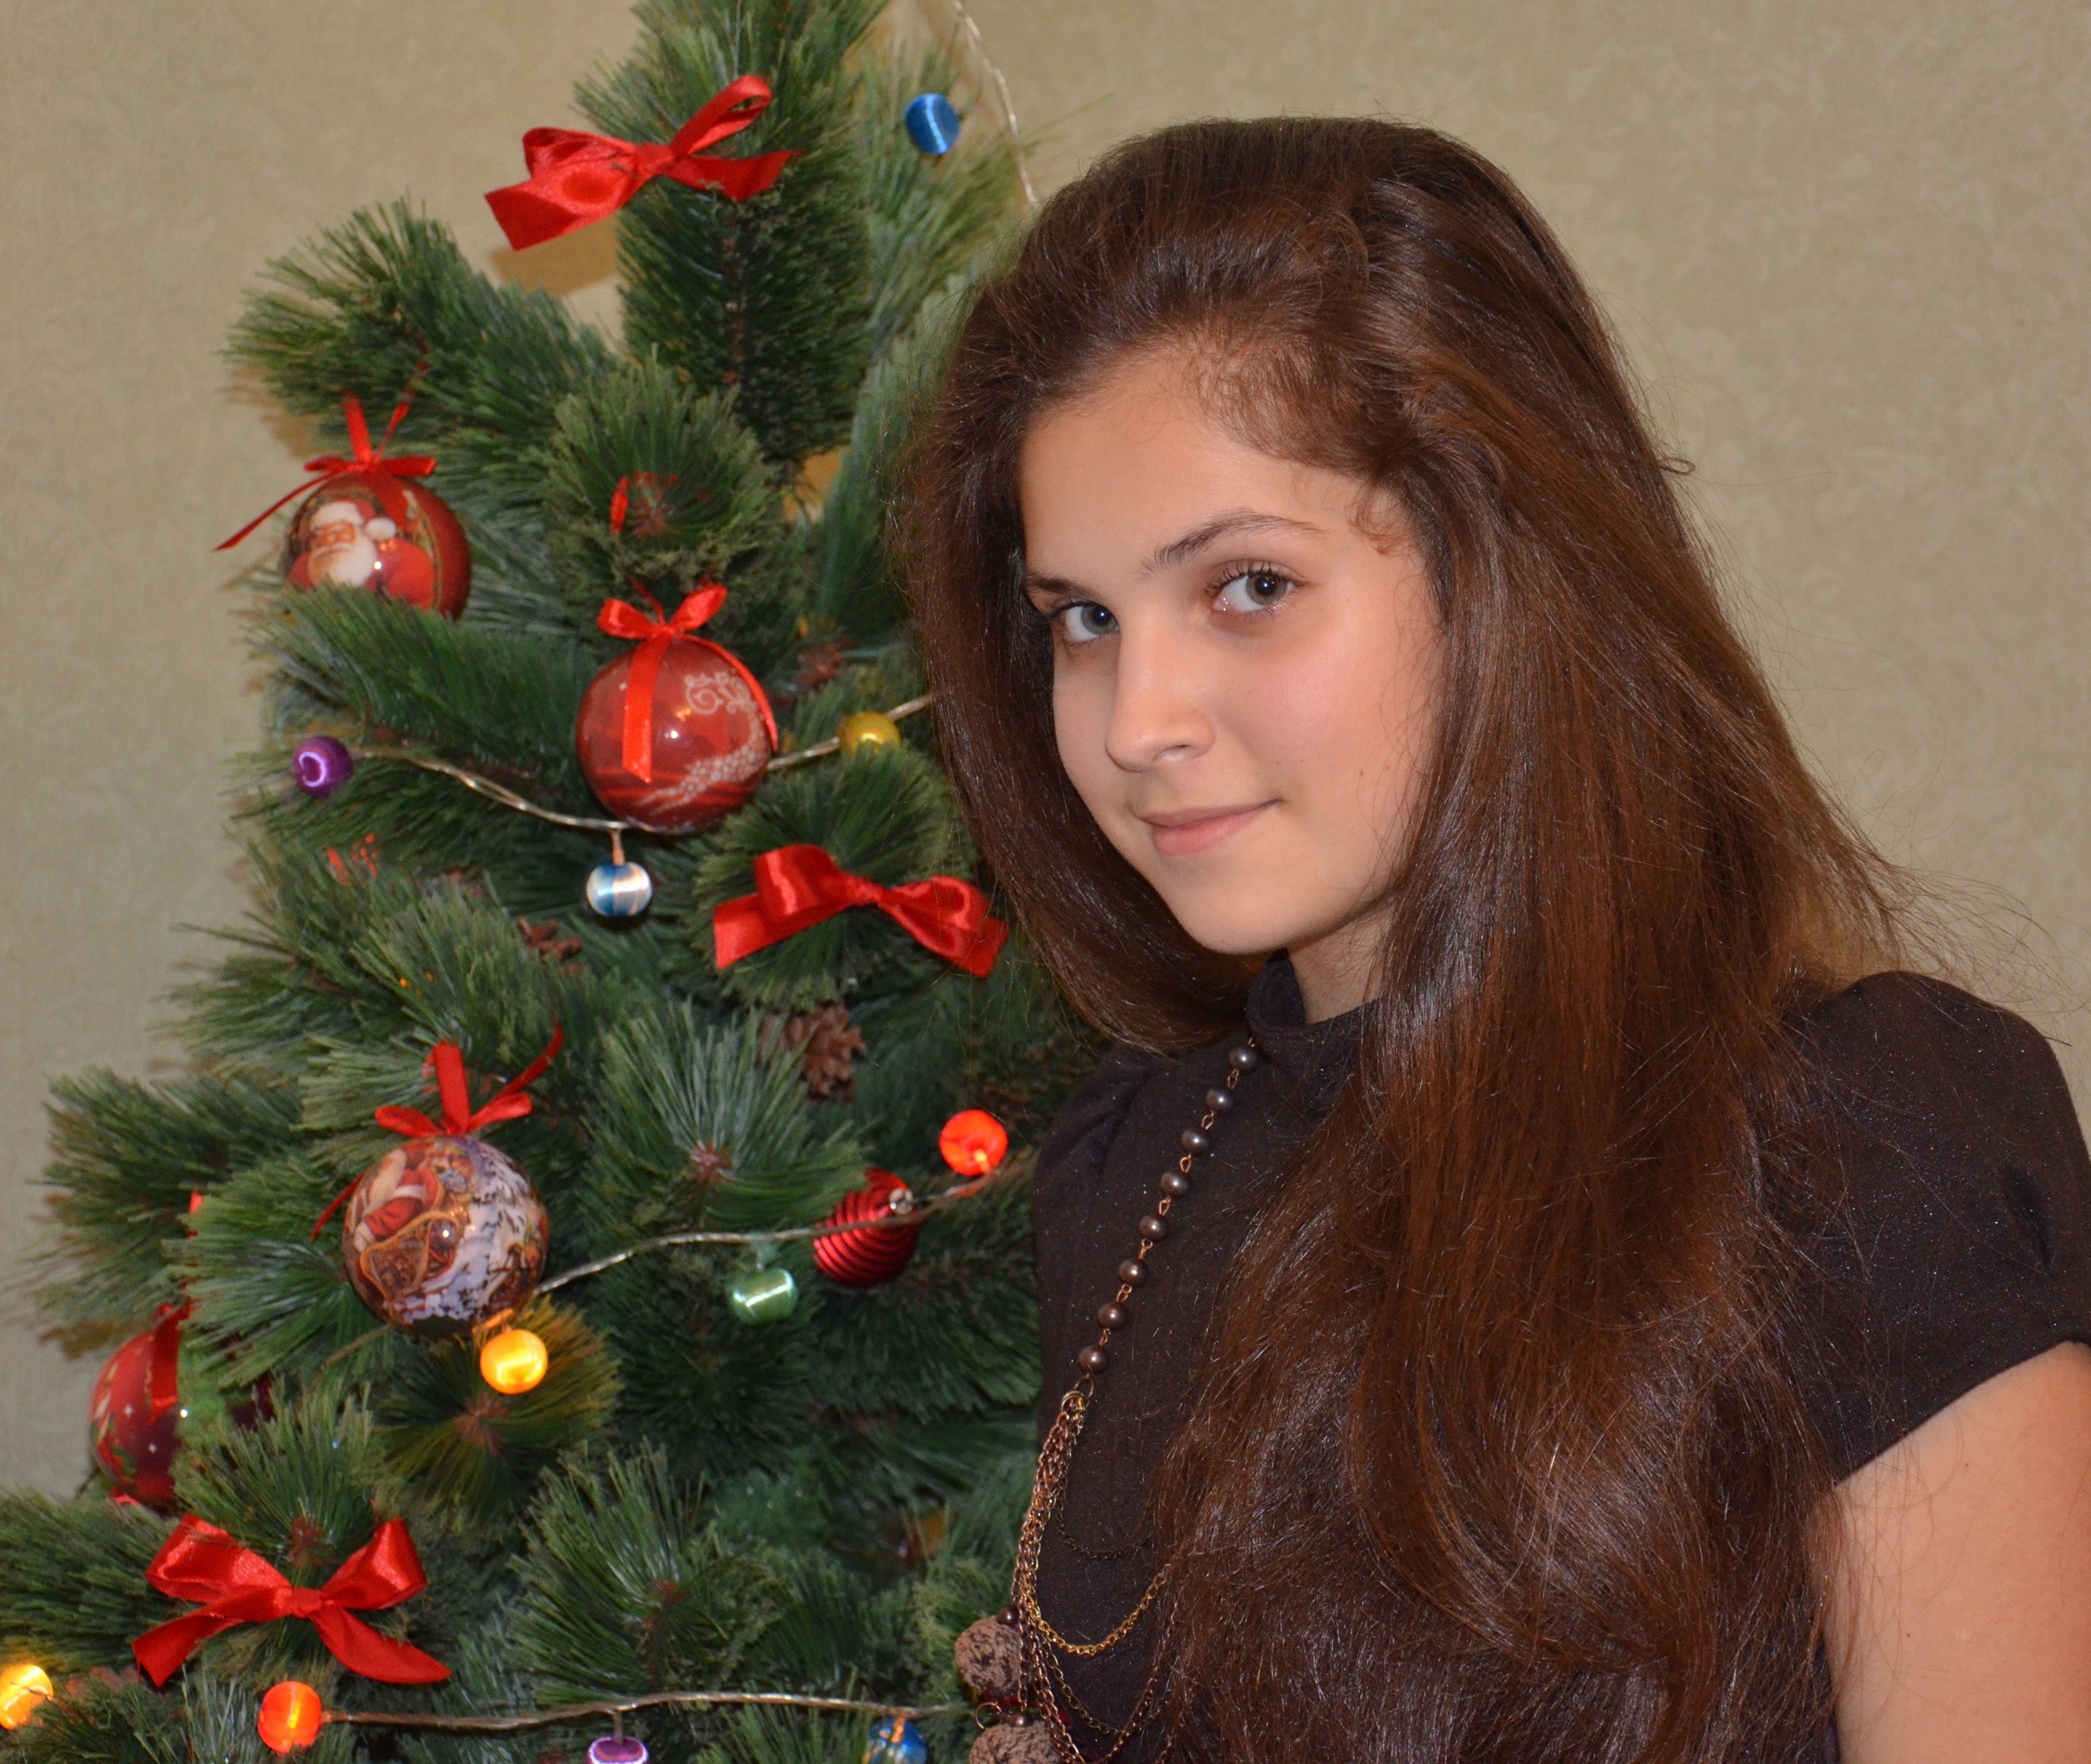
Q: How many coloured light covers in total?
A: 11